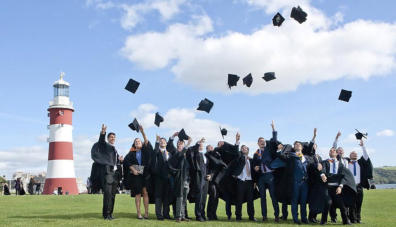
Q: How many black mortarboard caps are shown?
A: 13